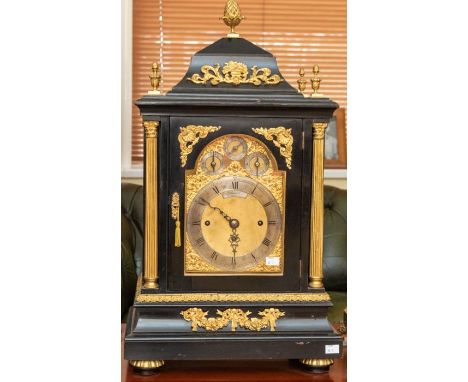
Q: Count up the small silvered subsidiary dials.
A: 3